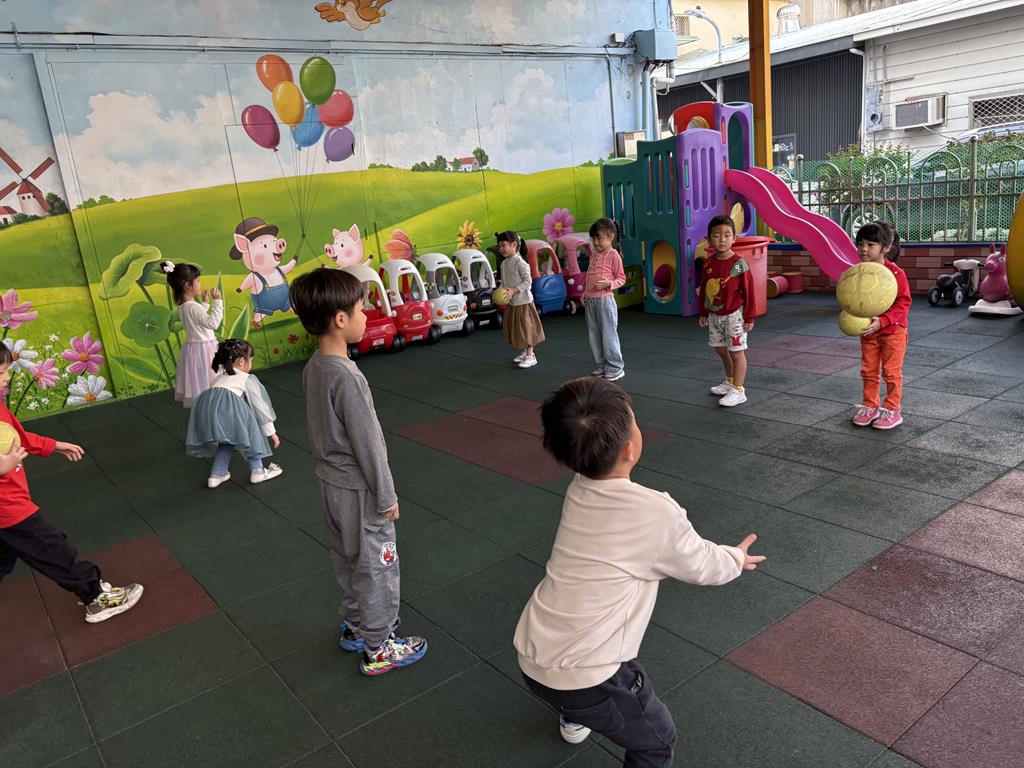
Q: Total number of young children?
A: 9